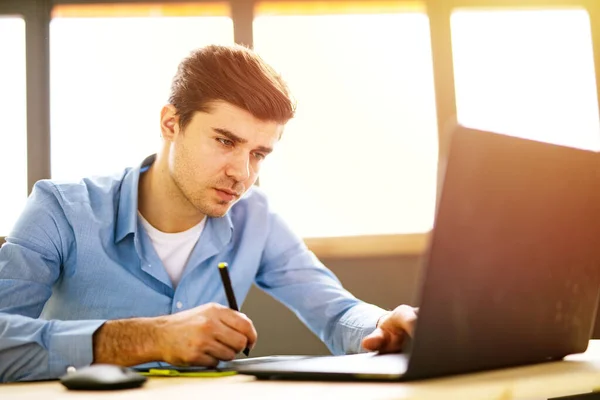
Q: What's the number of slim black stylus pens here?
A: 1